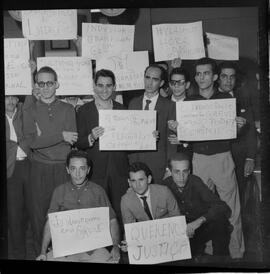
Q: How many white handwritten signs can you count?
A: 11